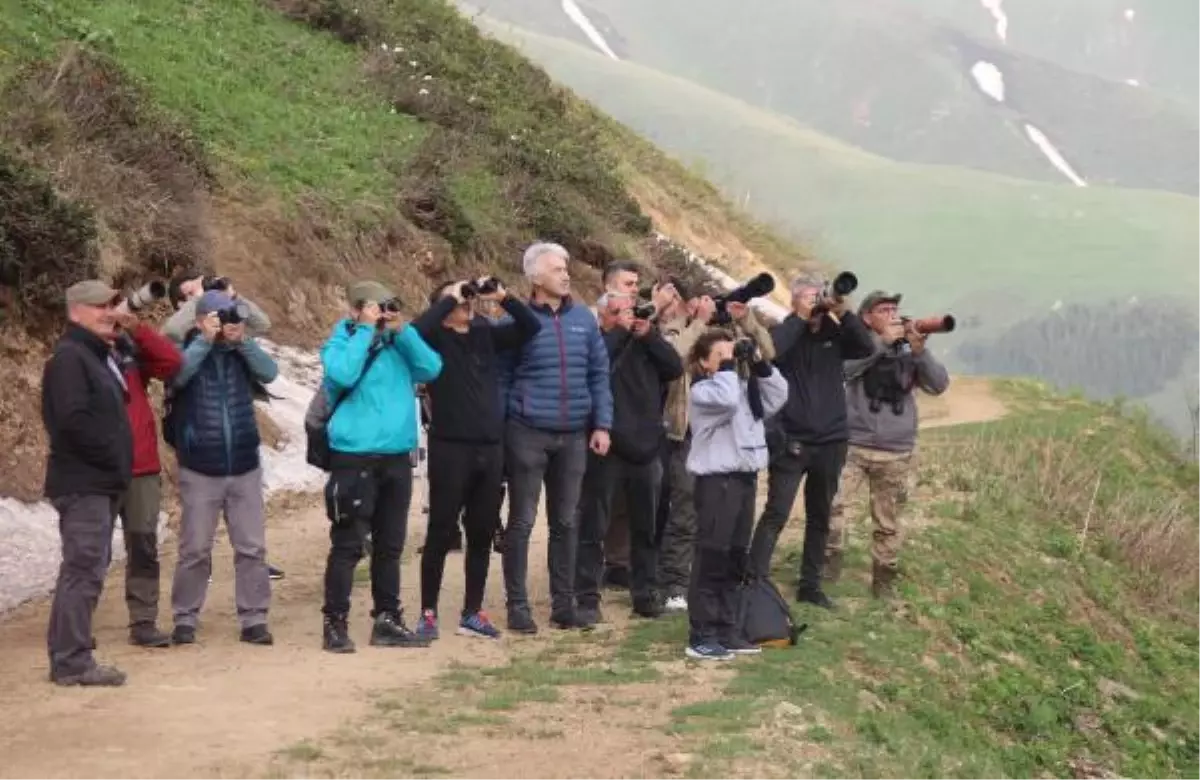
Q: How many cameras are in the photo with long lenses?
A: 4